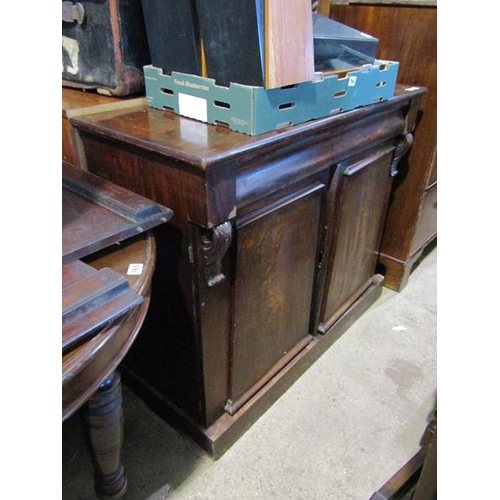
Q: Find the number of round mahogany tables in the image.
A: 1